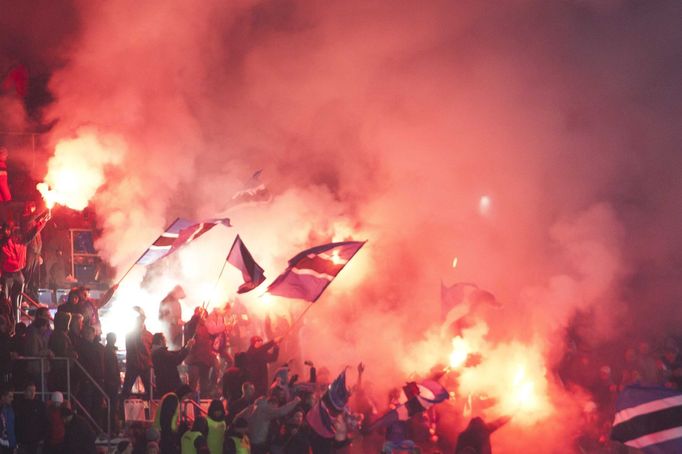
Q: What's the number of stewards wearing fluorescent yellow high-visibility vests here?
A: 4